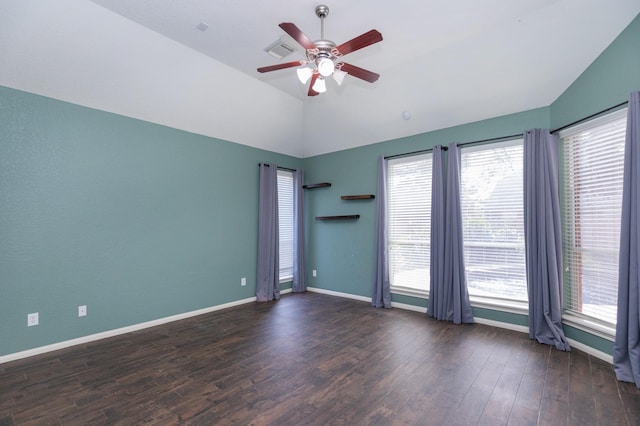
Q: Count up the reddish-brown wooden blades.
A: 5